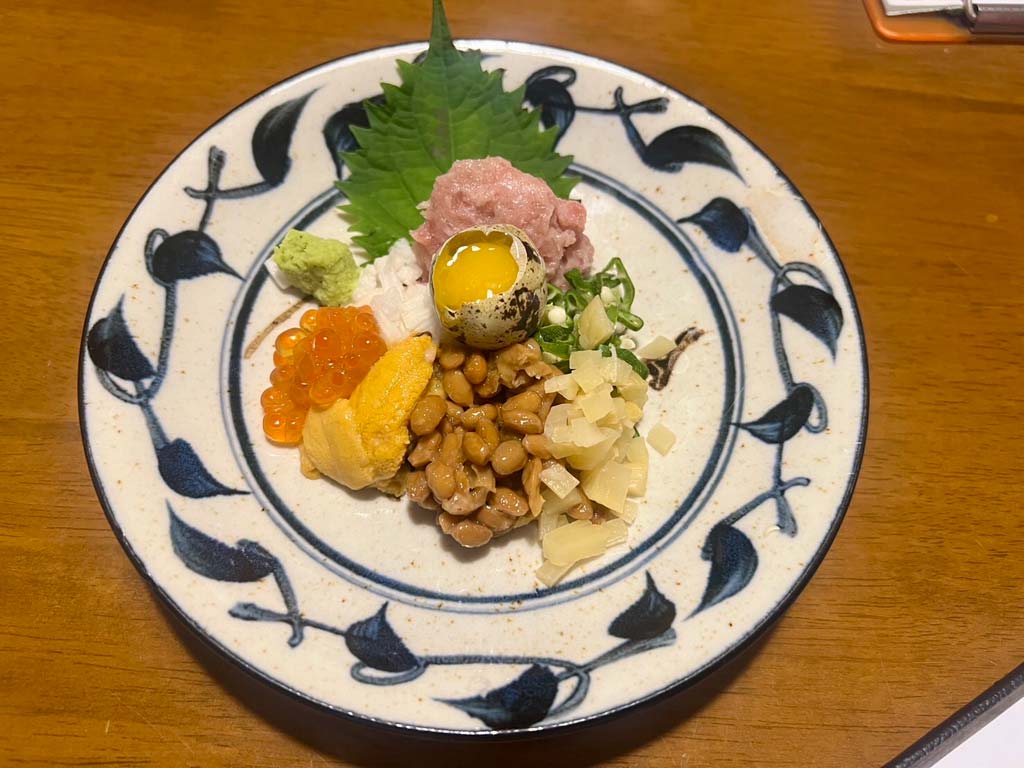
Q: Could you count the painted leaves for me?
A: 15